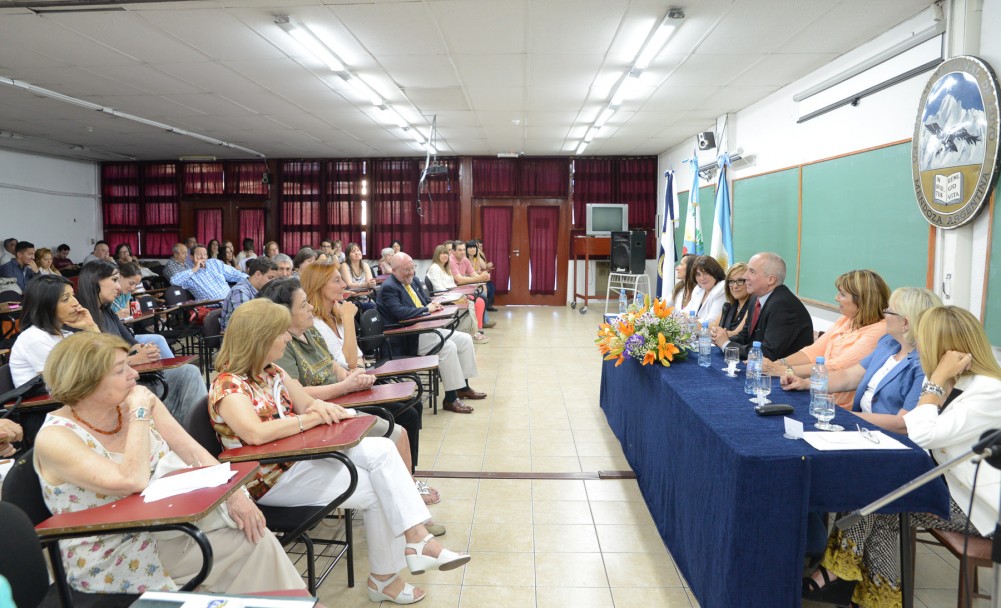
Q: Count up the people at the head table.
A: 7